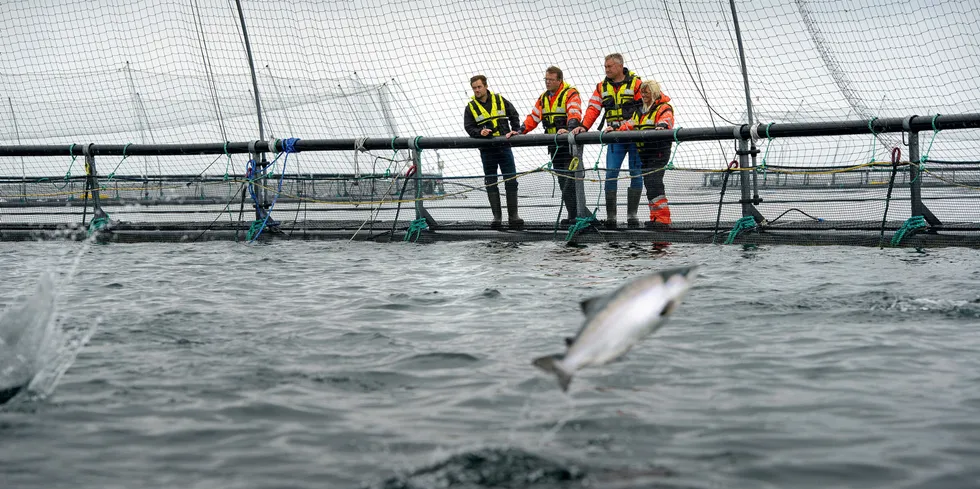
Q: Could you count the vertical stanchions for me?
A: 6